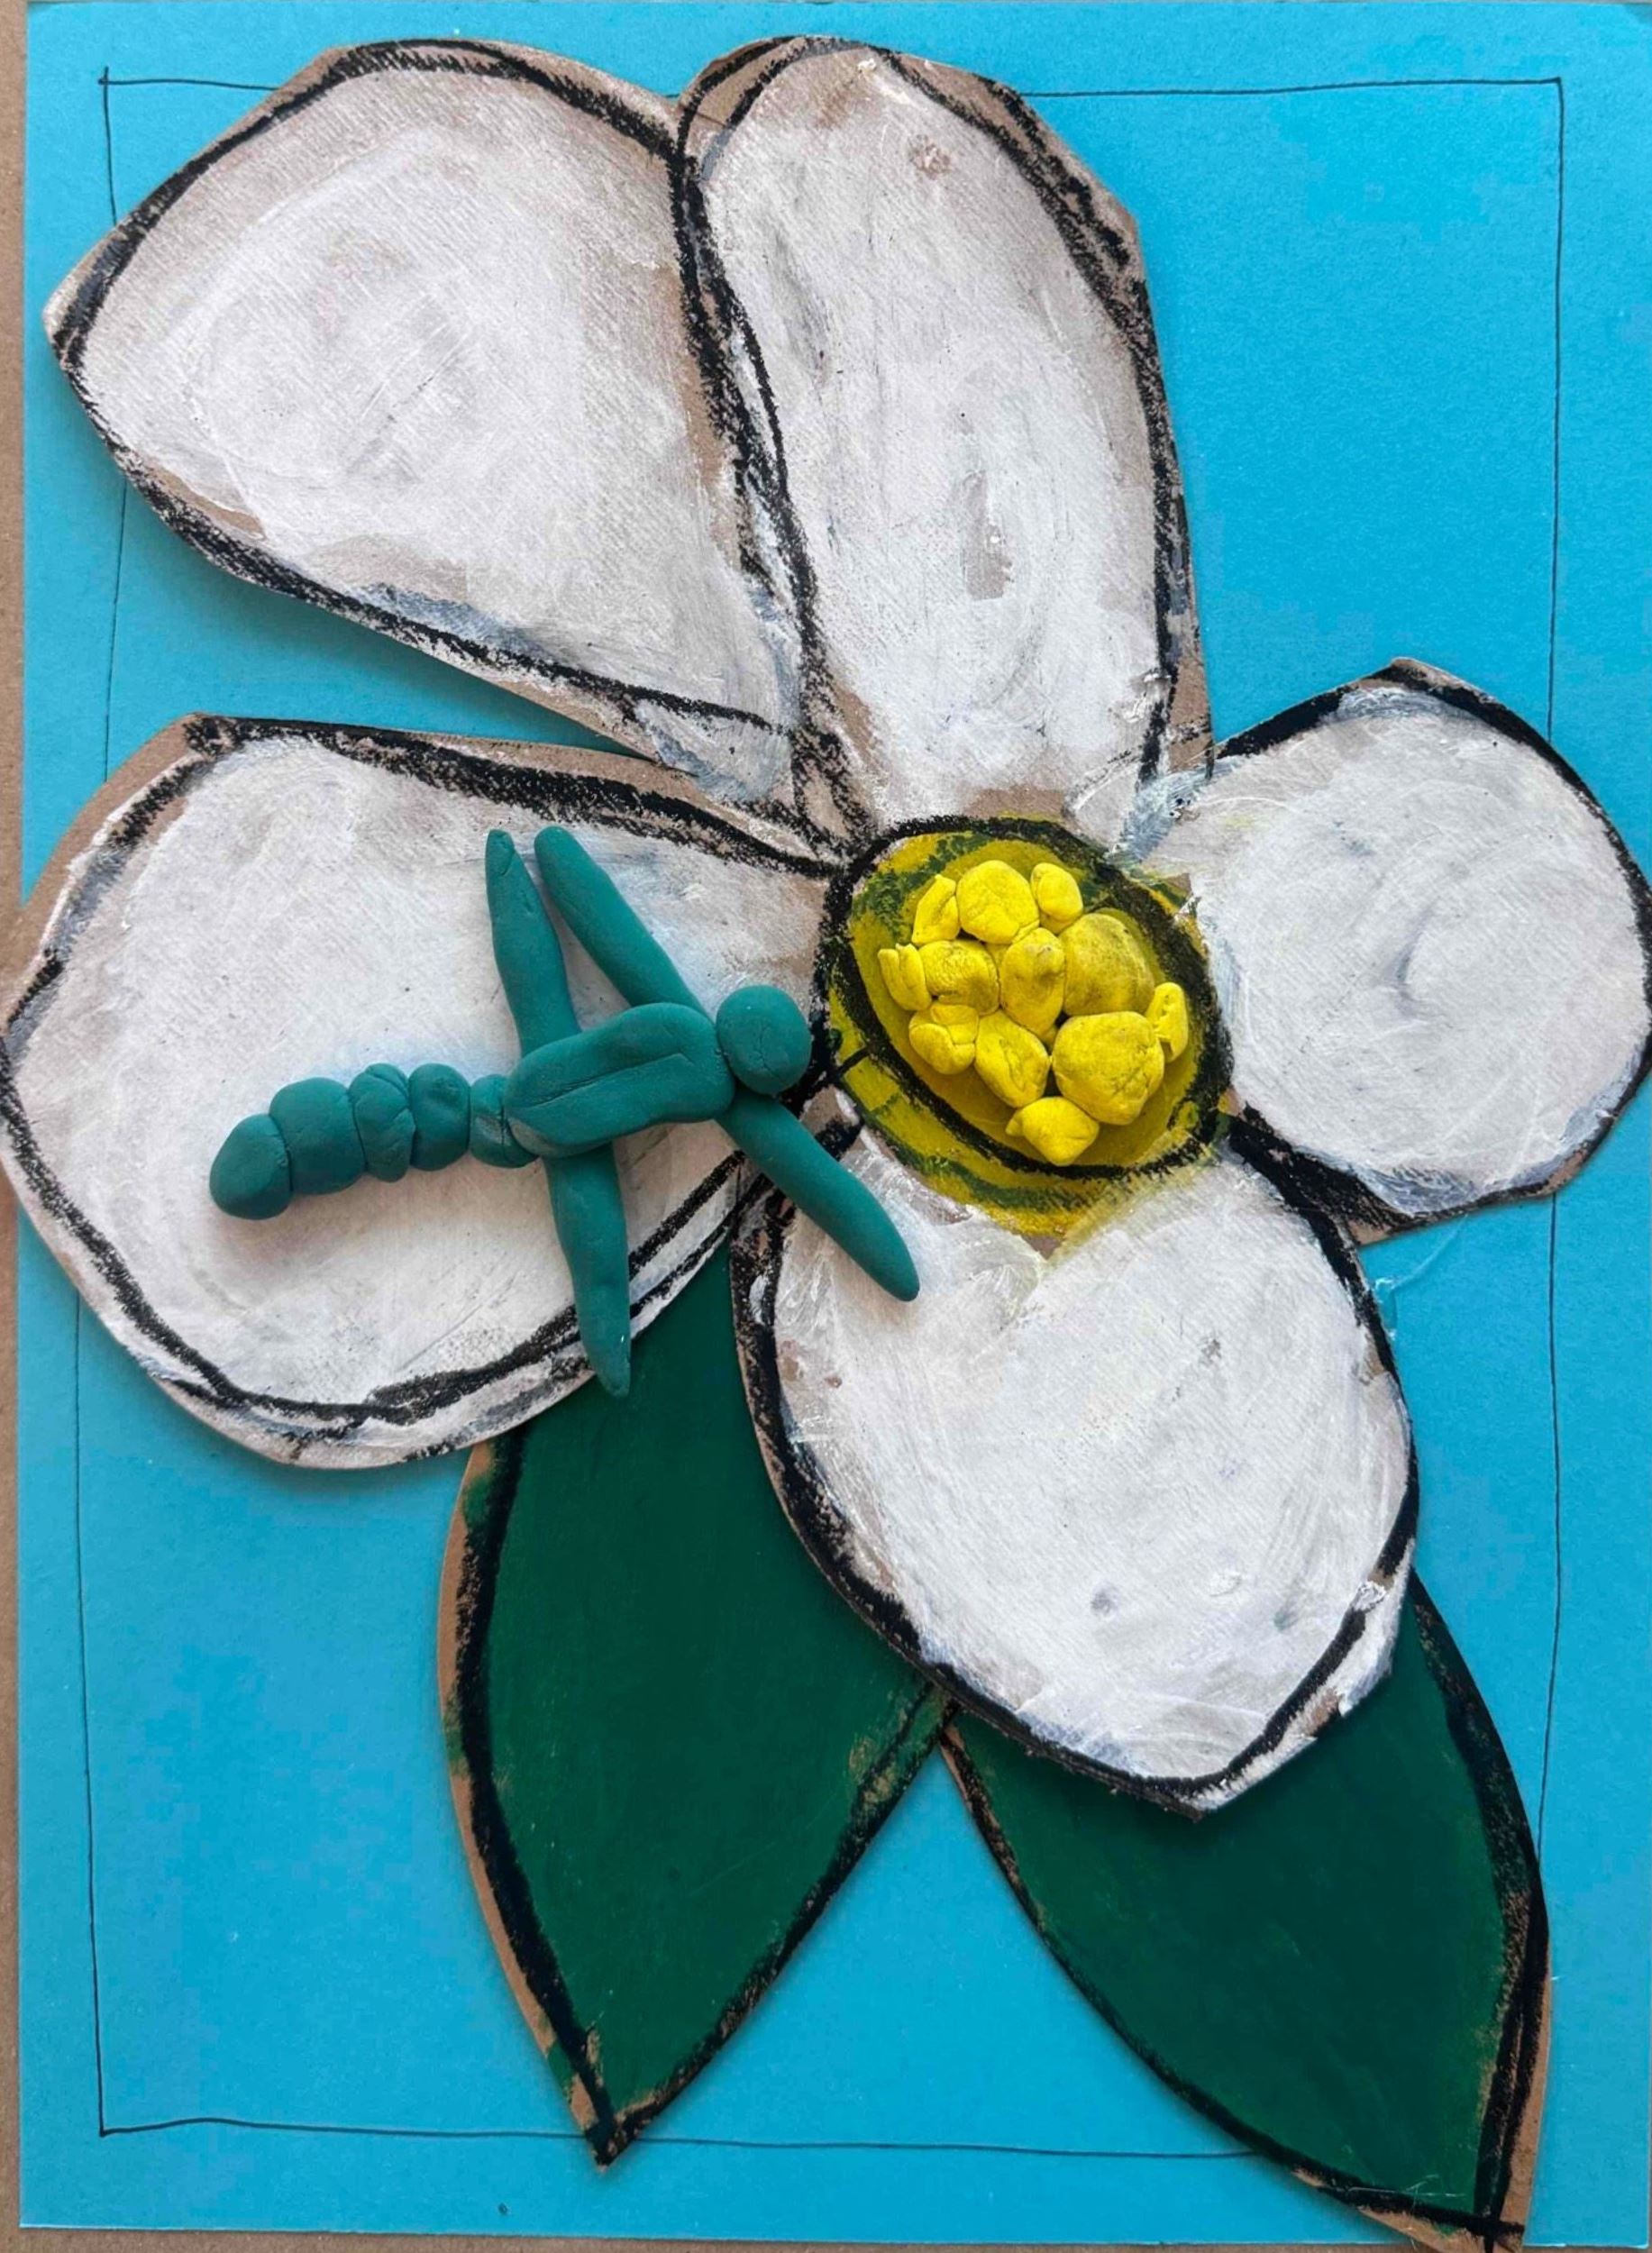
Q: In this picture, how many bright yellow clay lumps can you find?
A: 12